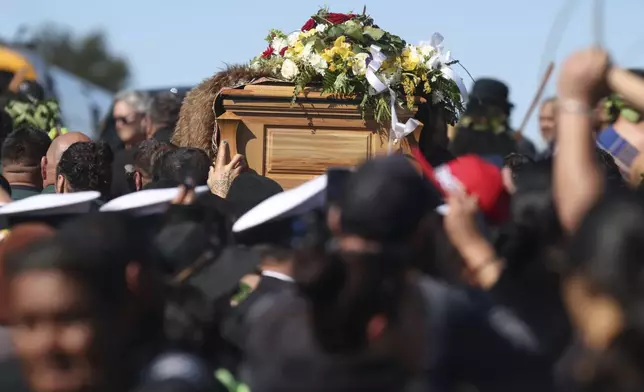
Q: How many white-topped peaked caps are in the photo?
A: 3